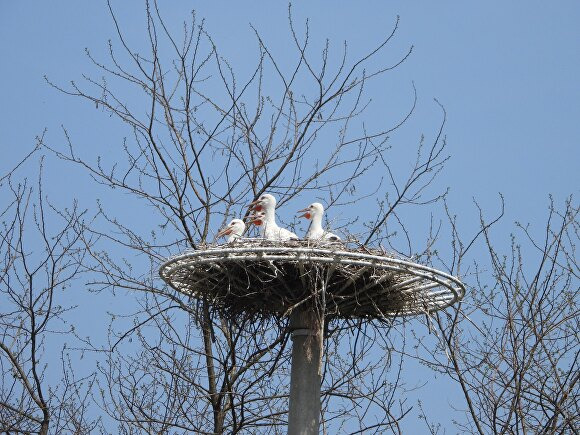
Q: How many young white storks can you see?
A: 4